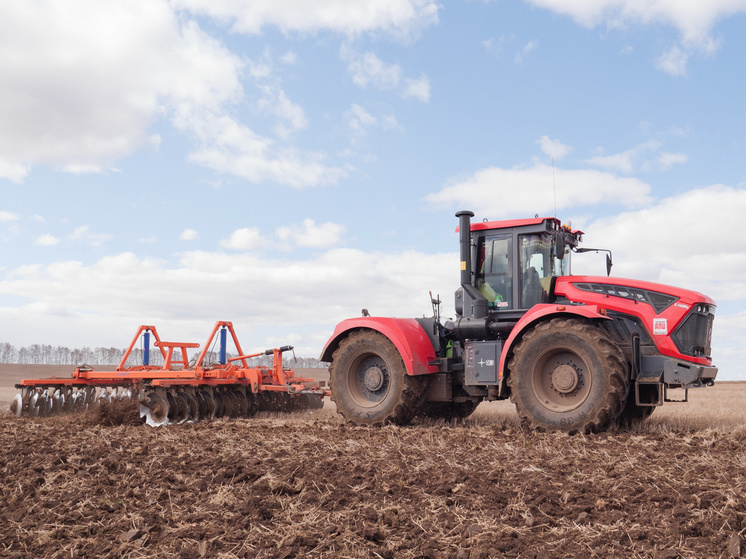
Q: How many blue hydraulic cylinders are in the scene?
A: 2